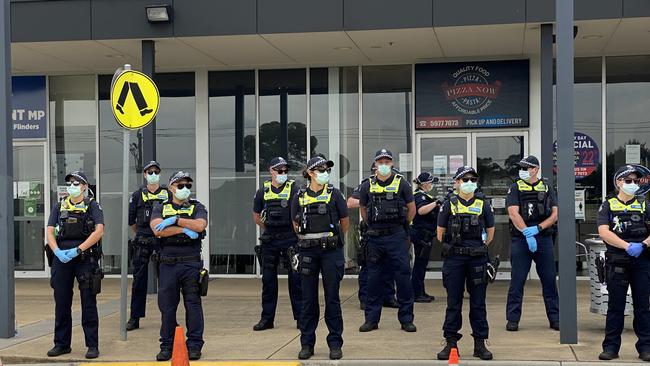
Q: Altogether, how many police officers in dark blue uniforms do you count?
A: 11